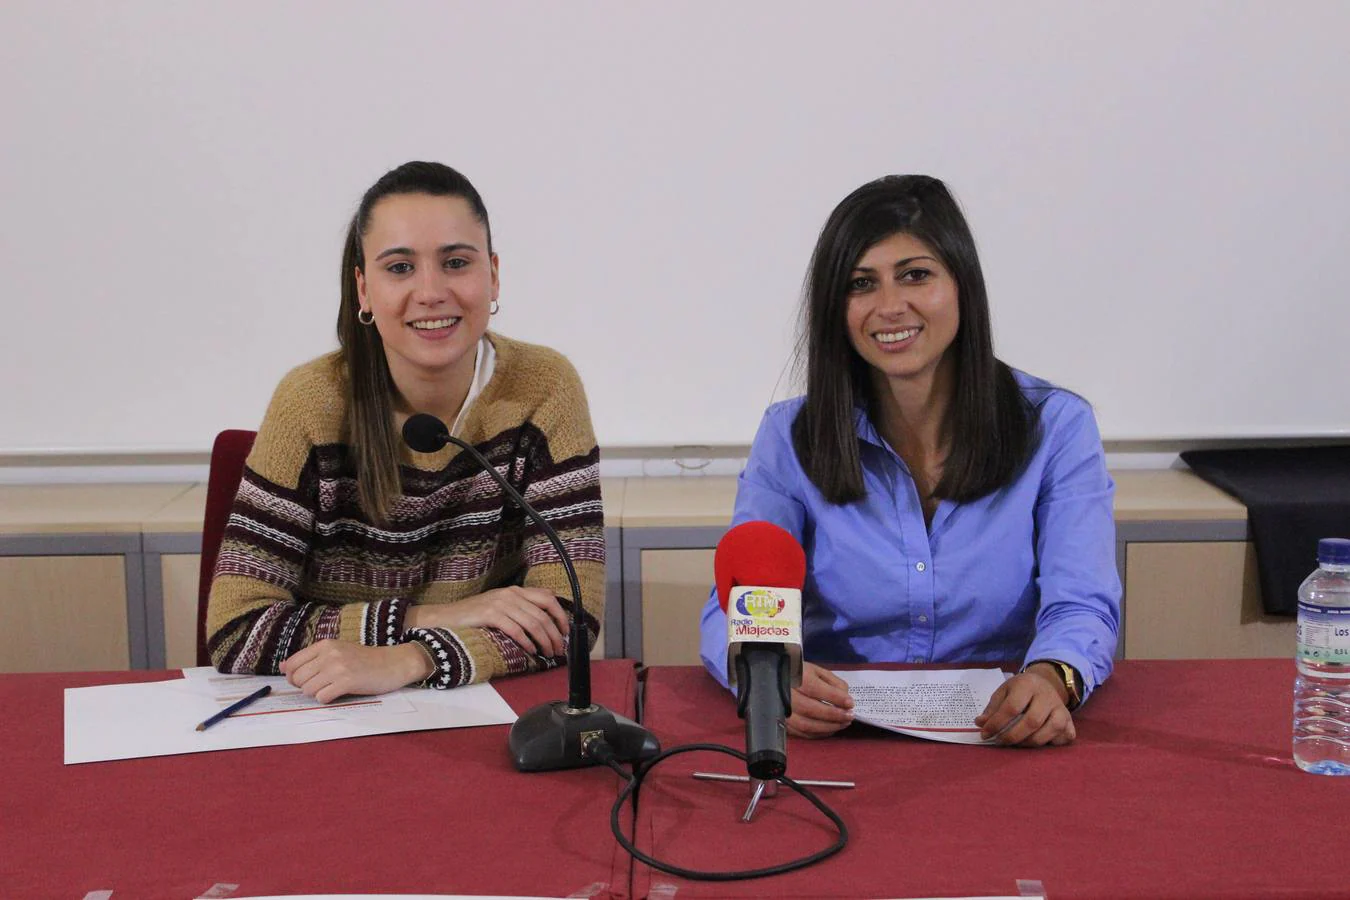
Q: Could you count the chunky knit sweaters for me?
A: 1